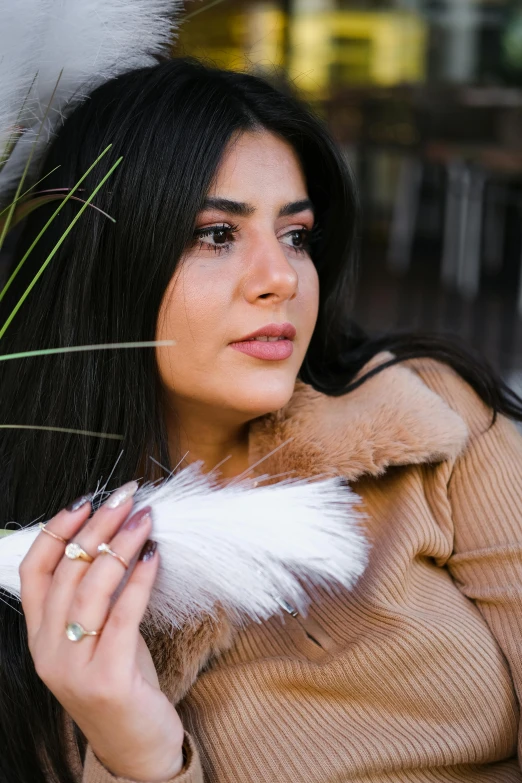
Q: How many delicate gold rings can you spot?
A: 4